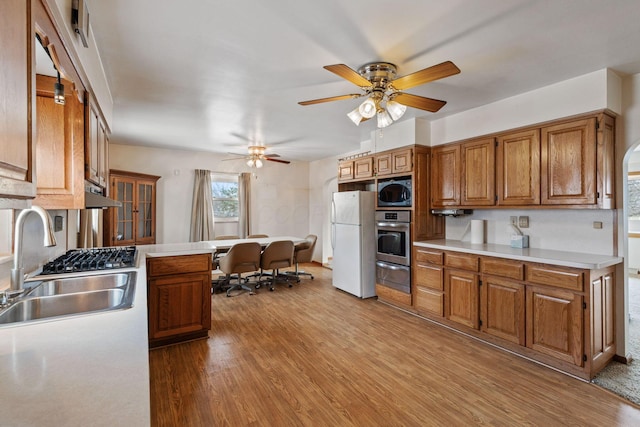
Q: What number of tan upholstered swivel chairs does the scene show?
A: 5